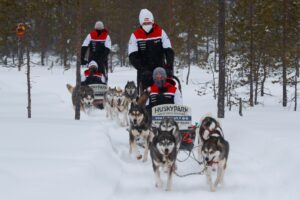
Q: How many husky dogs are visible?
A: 9